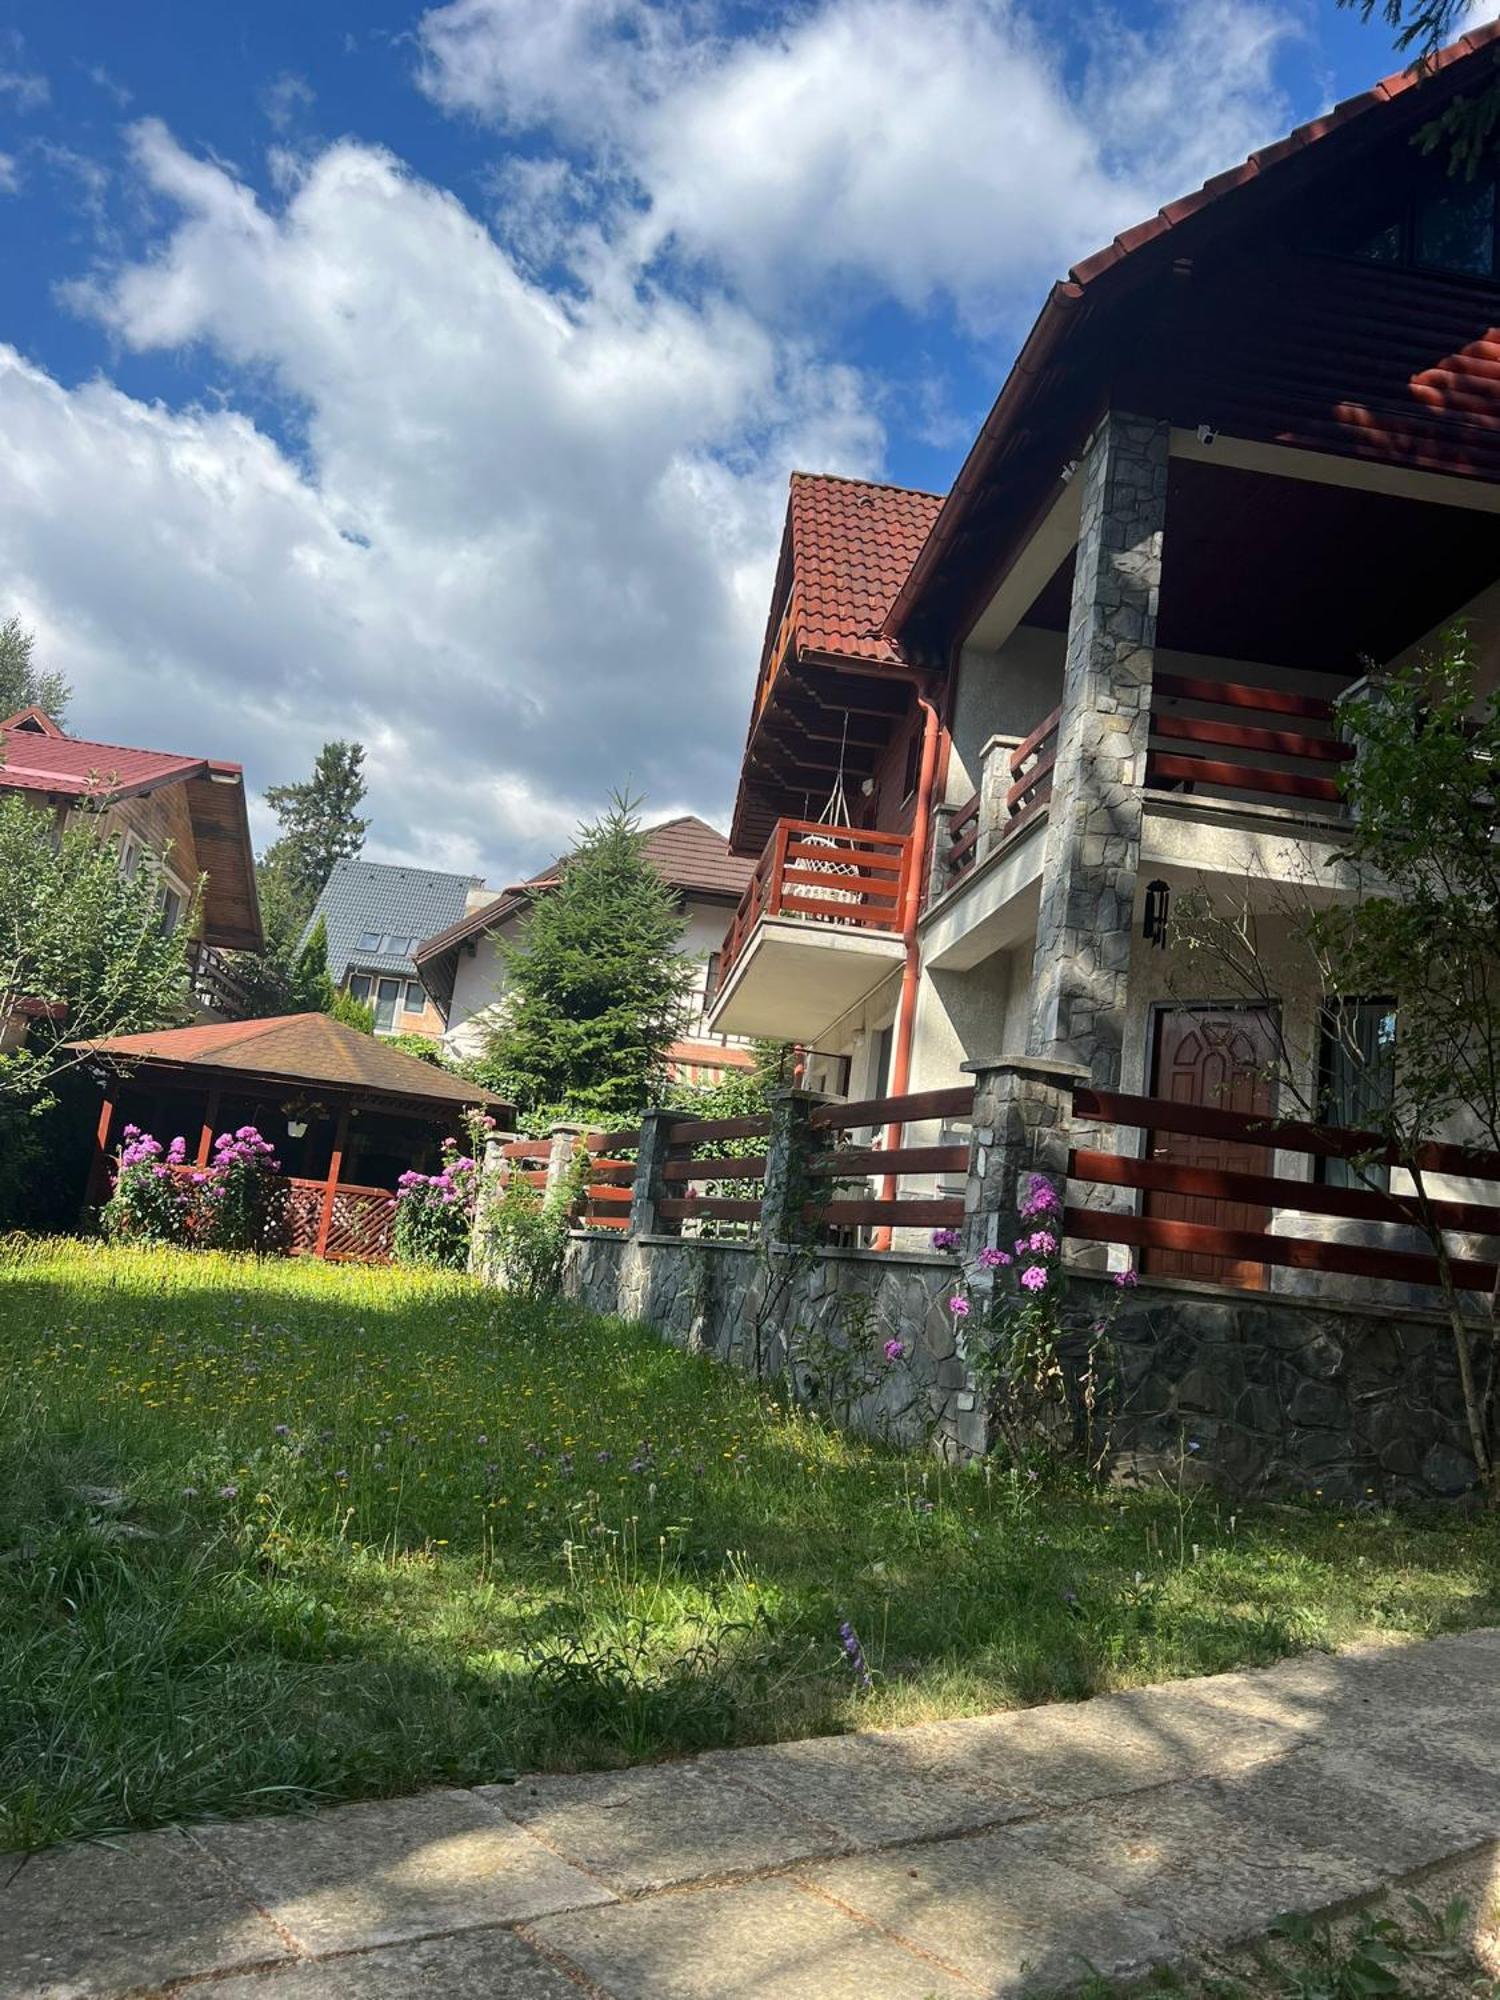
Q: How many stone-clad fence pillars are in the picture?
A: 5